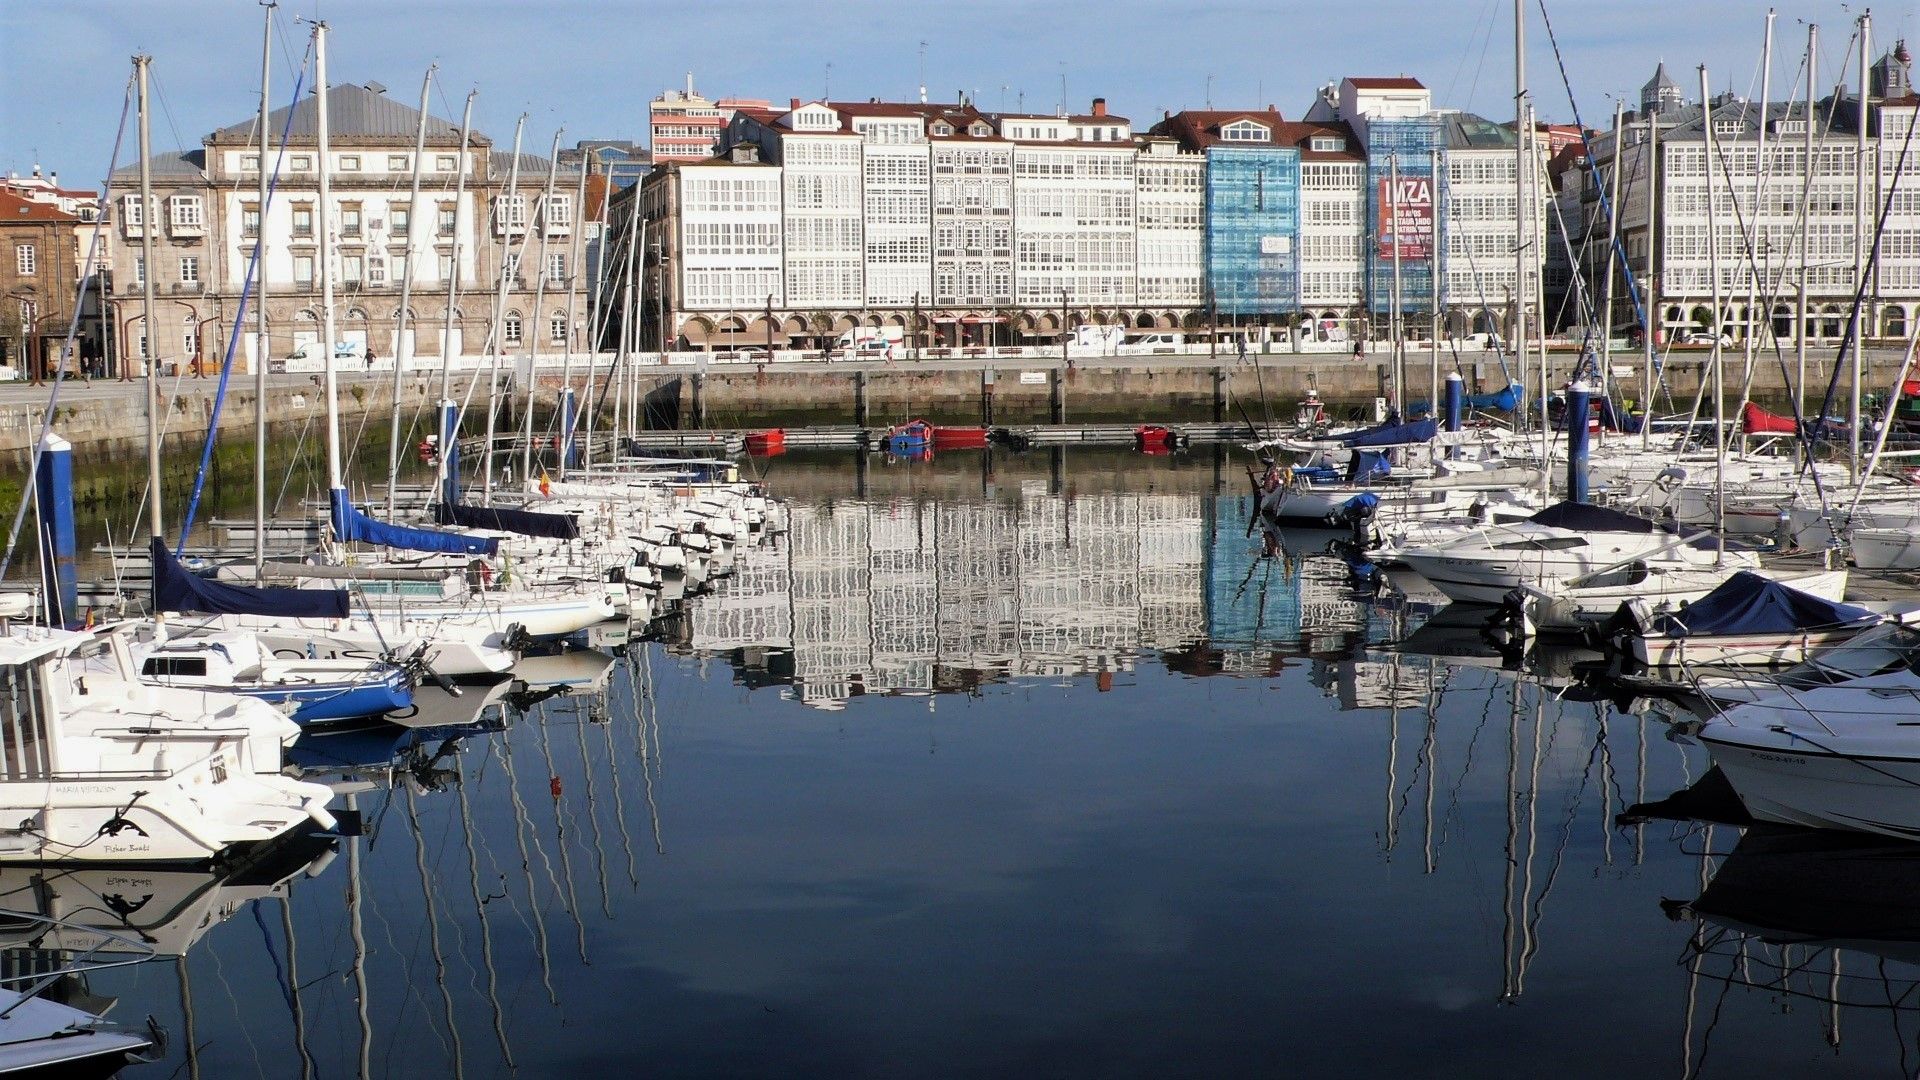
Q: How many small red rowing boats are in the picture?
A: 3